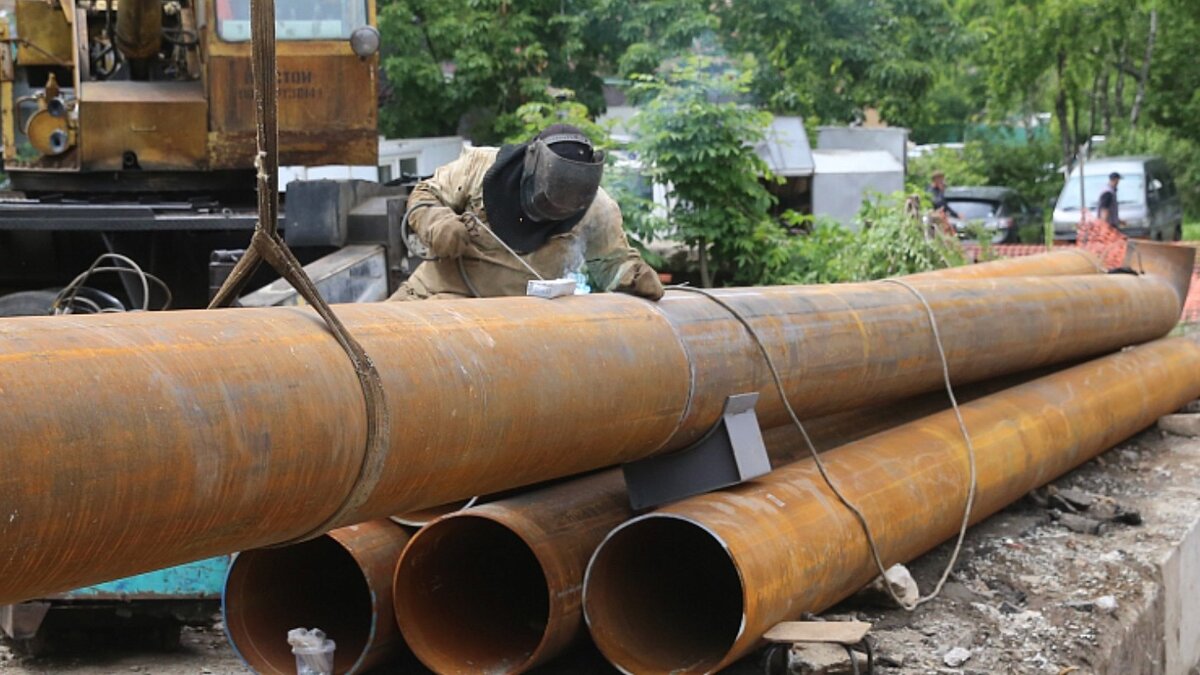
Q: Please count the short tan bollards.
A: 0